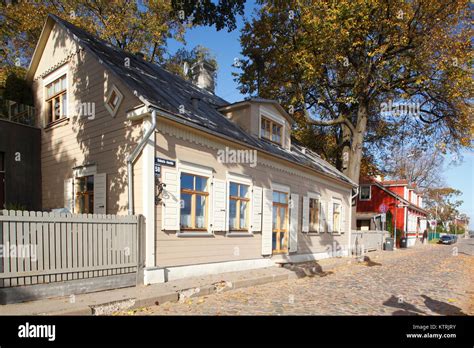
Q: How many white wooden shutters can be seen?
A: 11